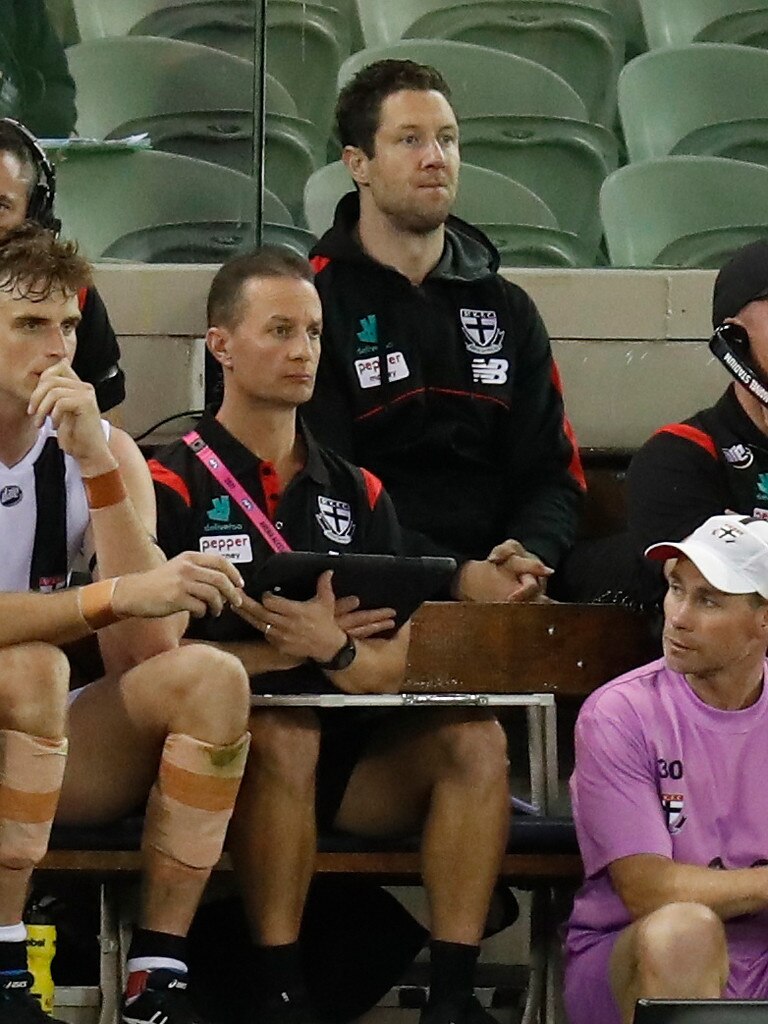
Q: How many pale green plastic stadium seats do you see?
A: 9